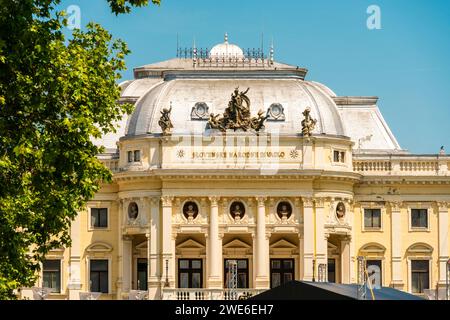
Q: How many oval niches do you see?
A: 5